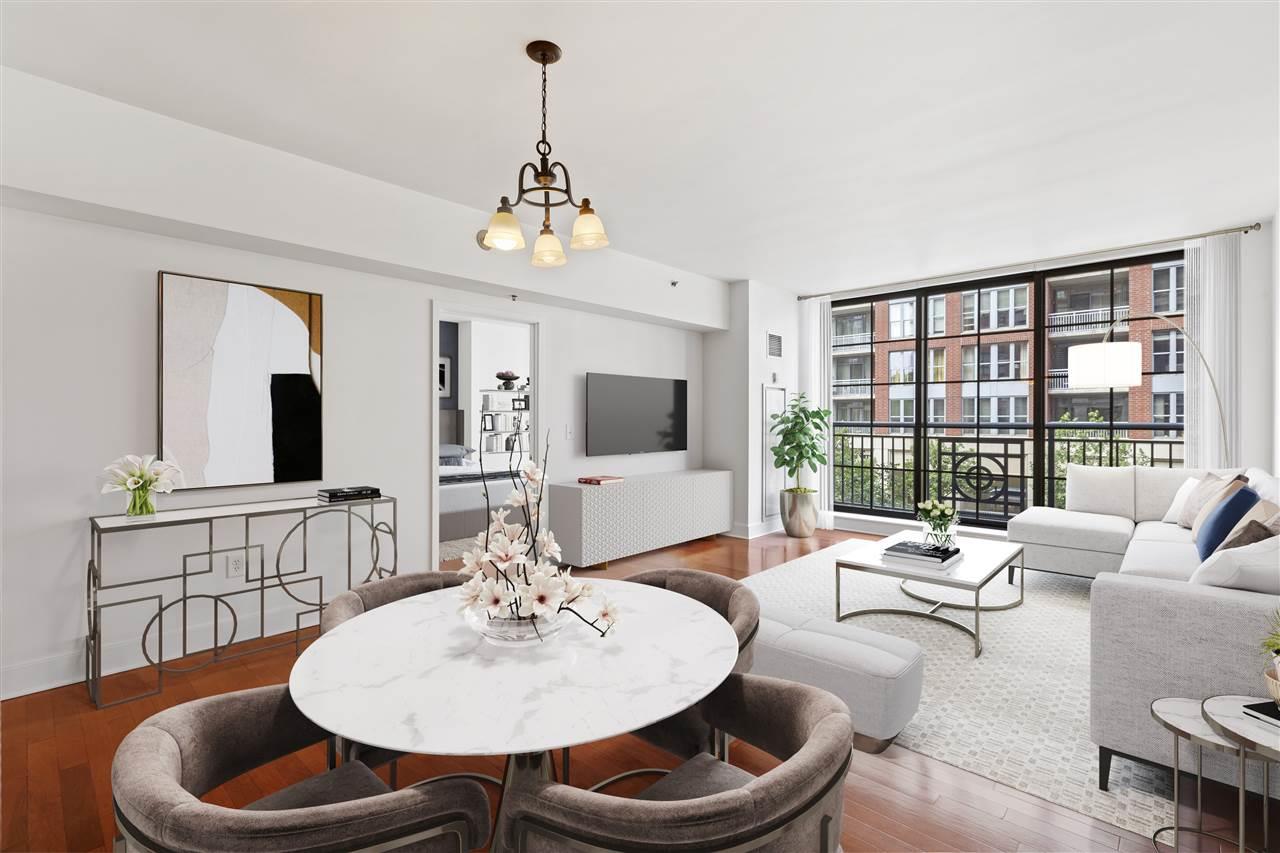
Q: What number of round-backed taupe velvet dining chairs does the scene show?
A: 4